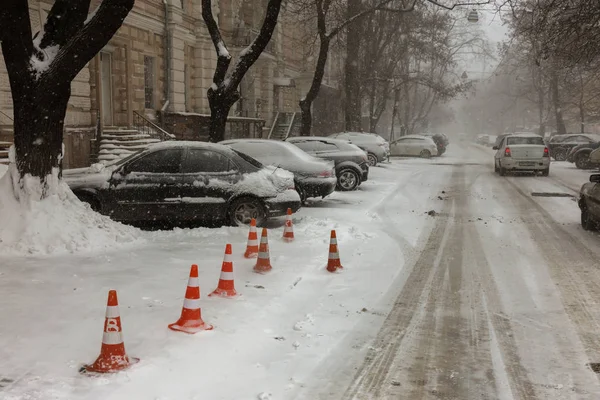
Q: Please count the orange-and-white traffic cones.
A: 7